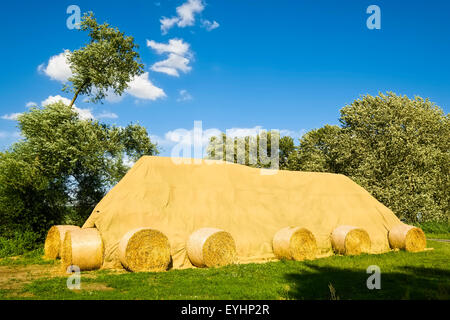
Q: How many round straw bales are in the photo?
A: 7